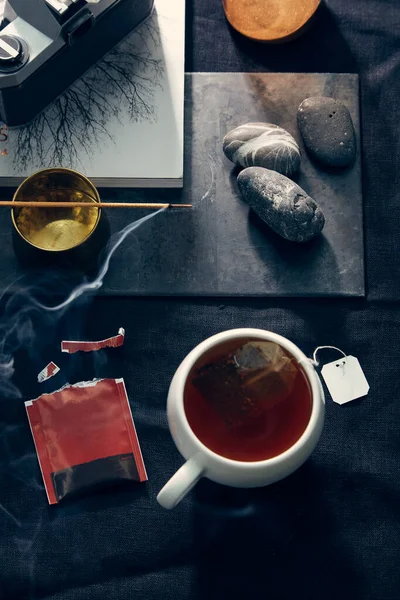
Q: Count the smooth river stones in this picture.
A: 3